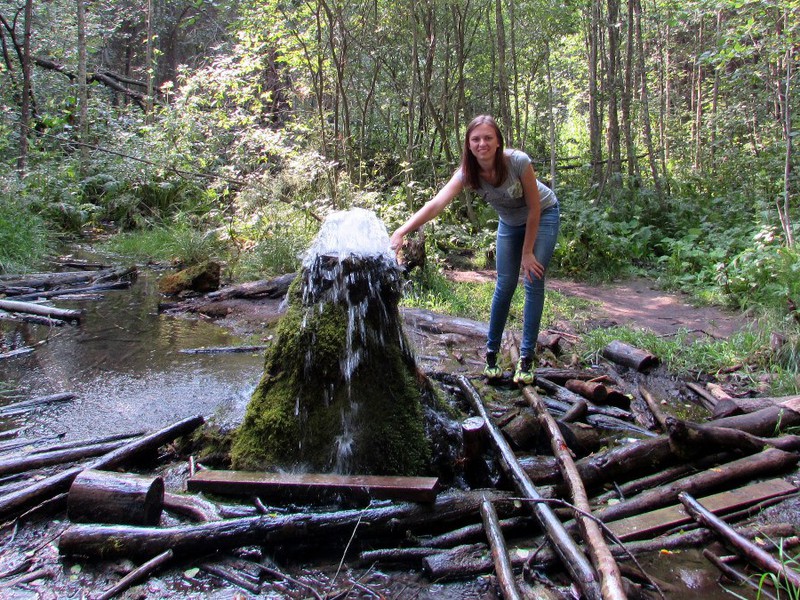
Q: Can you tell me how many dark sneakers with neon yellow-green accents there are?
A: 2